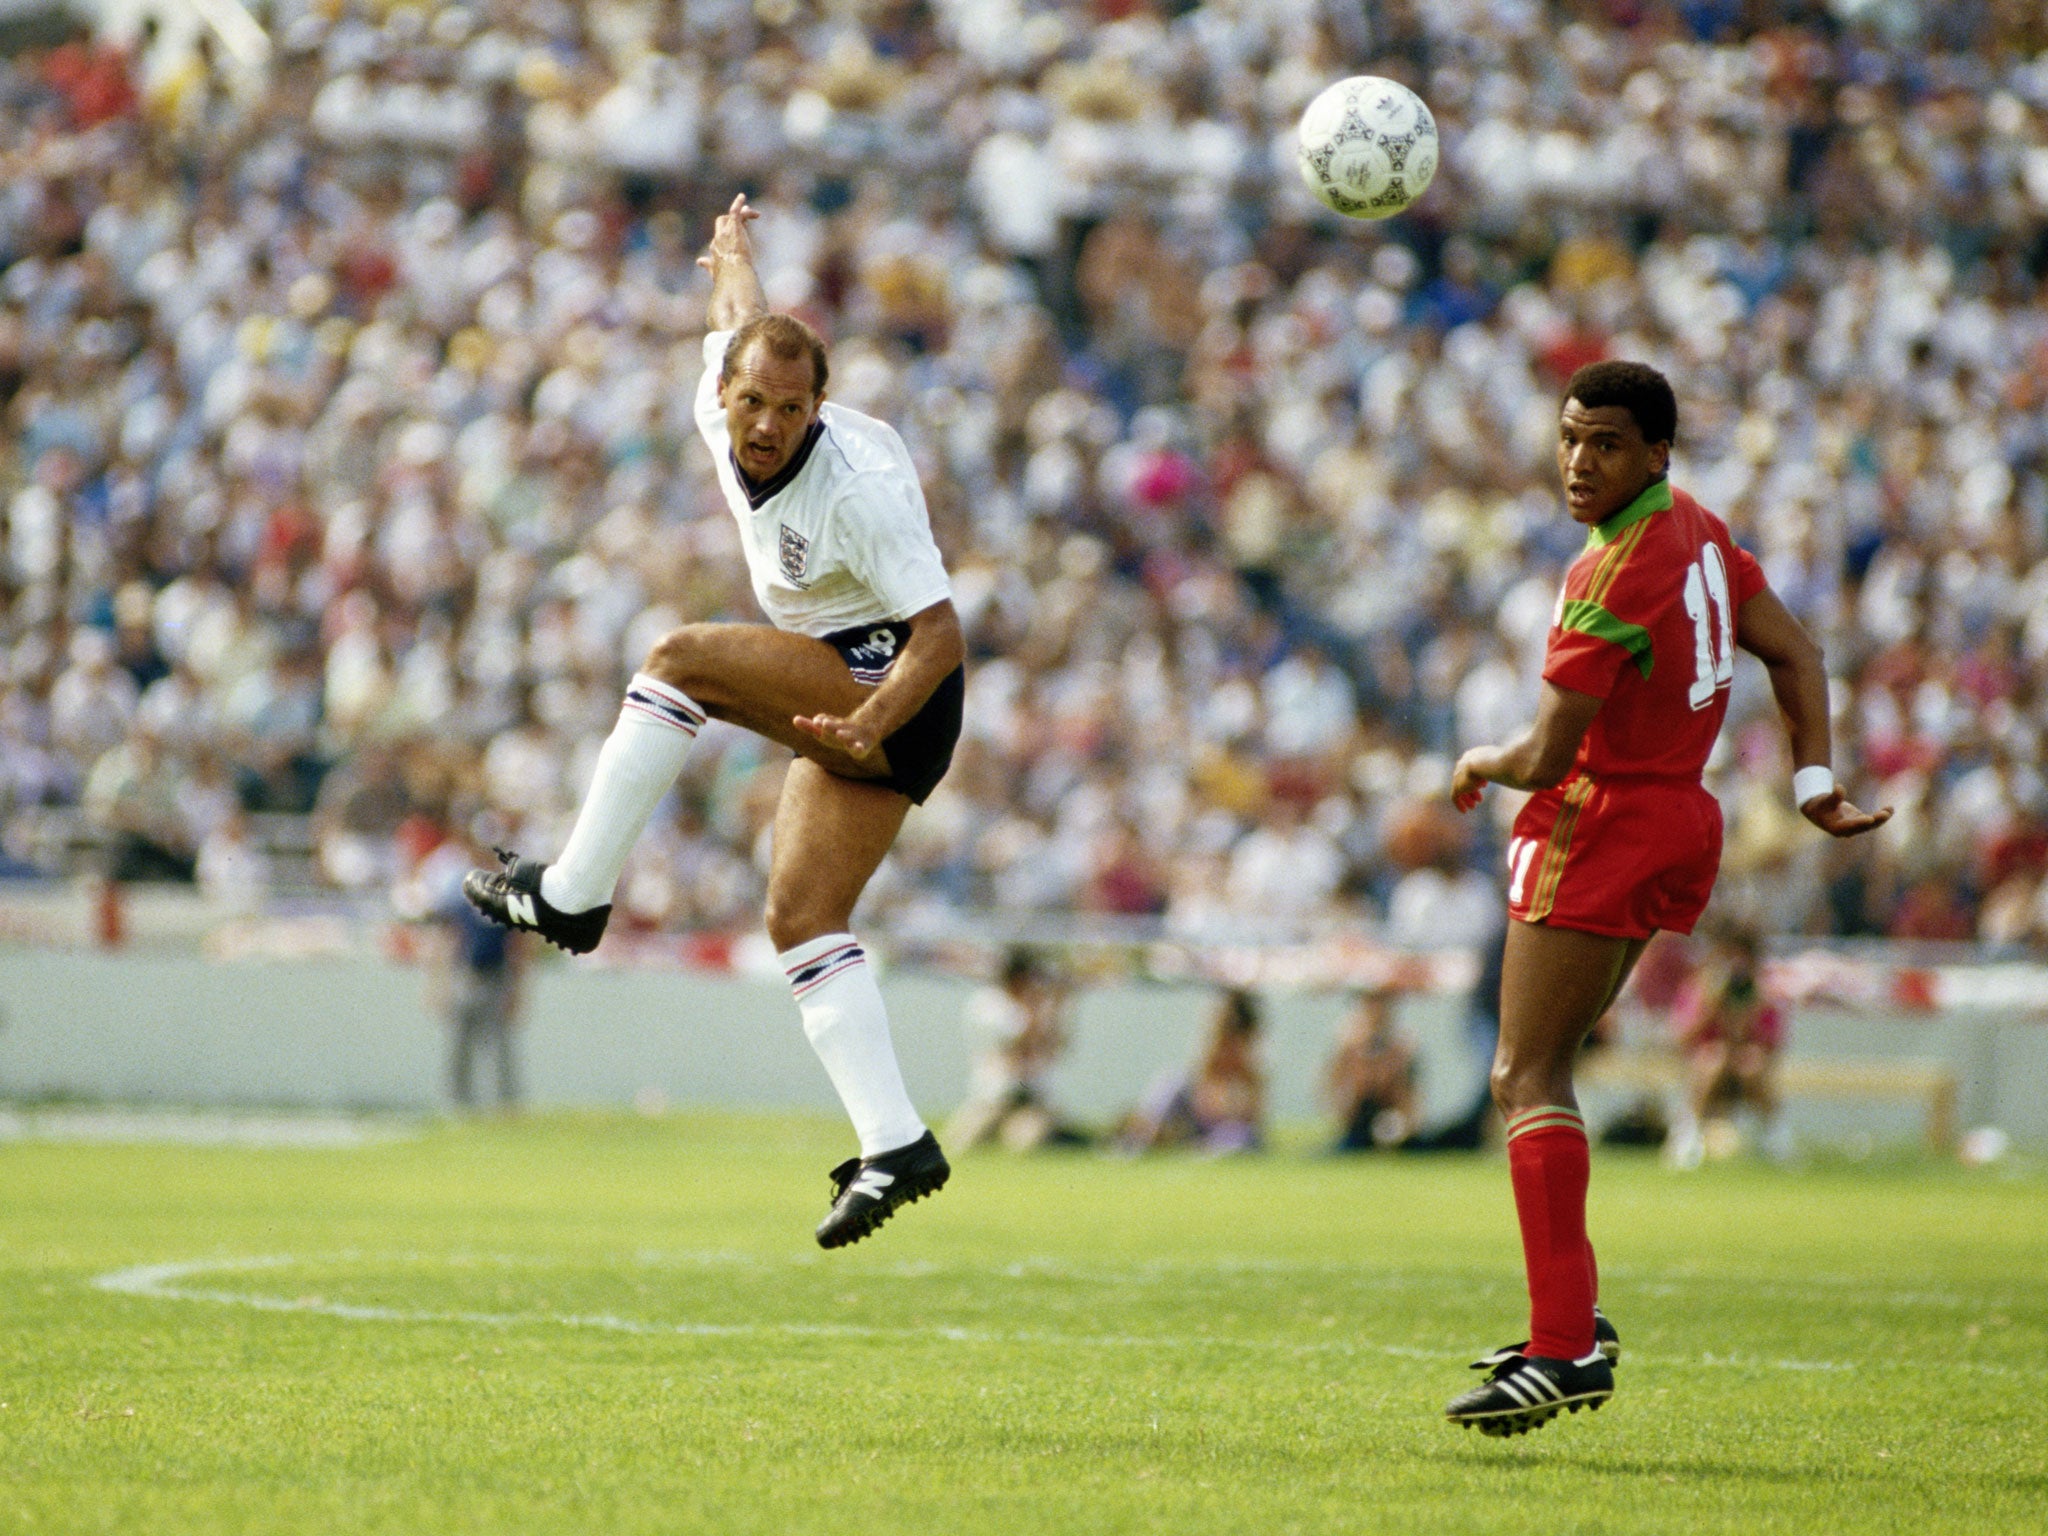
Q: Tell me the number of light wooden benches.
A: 1